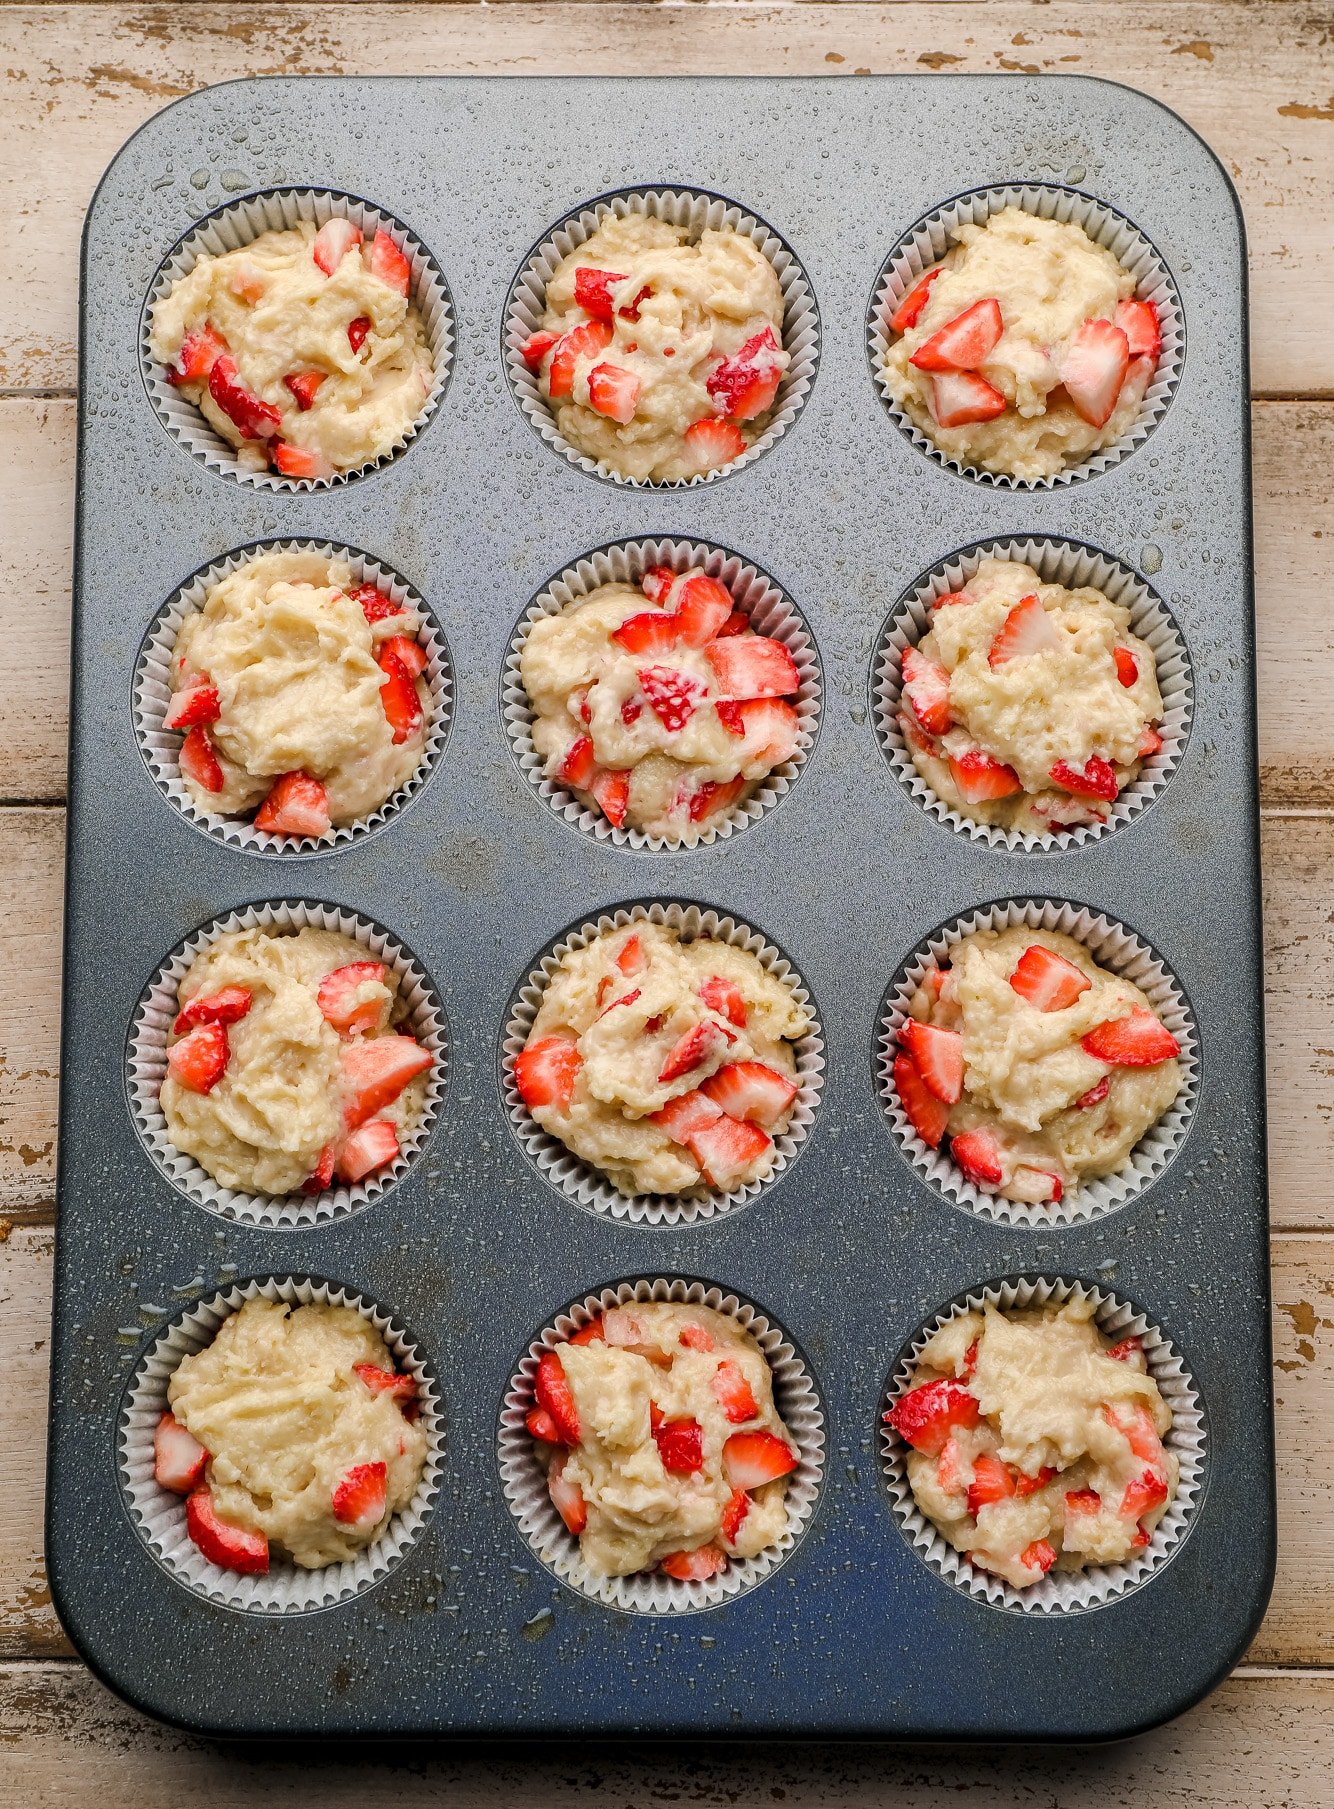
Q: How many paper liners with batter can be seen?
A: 12